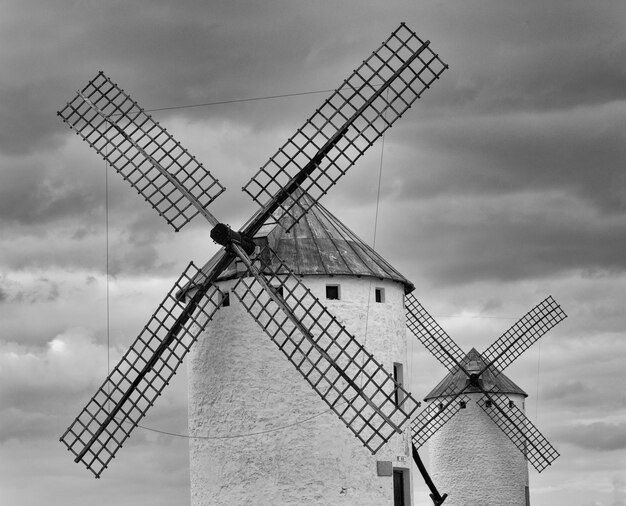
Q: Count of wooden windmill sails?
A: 8